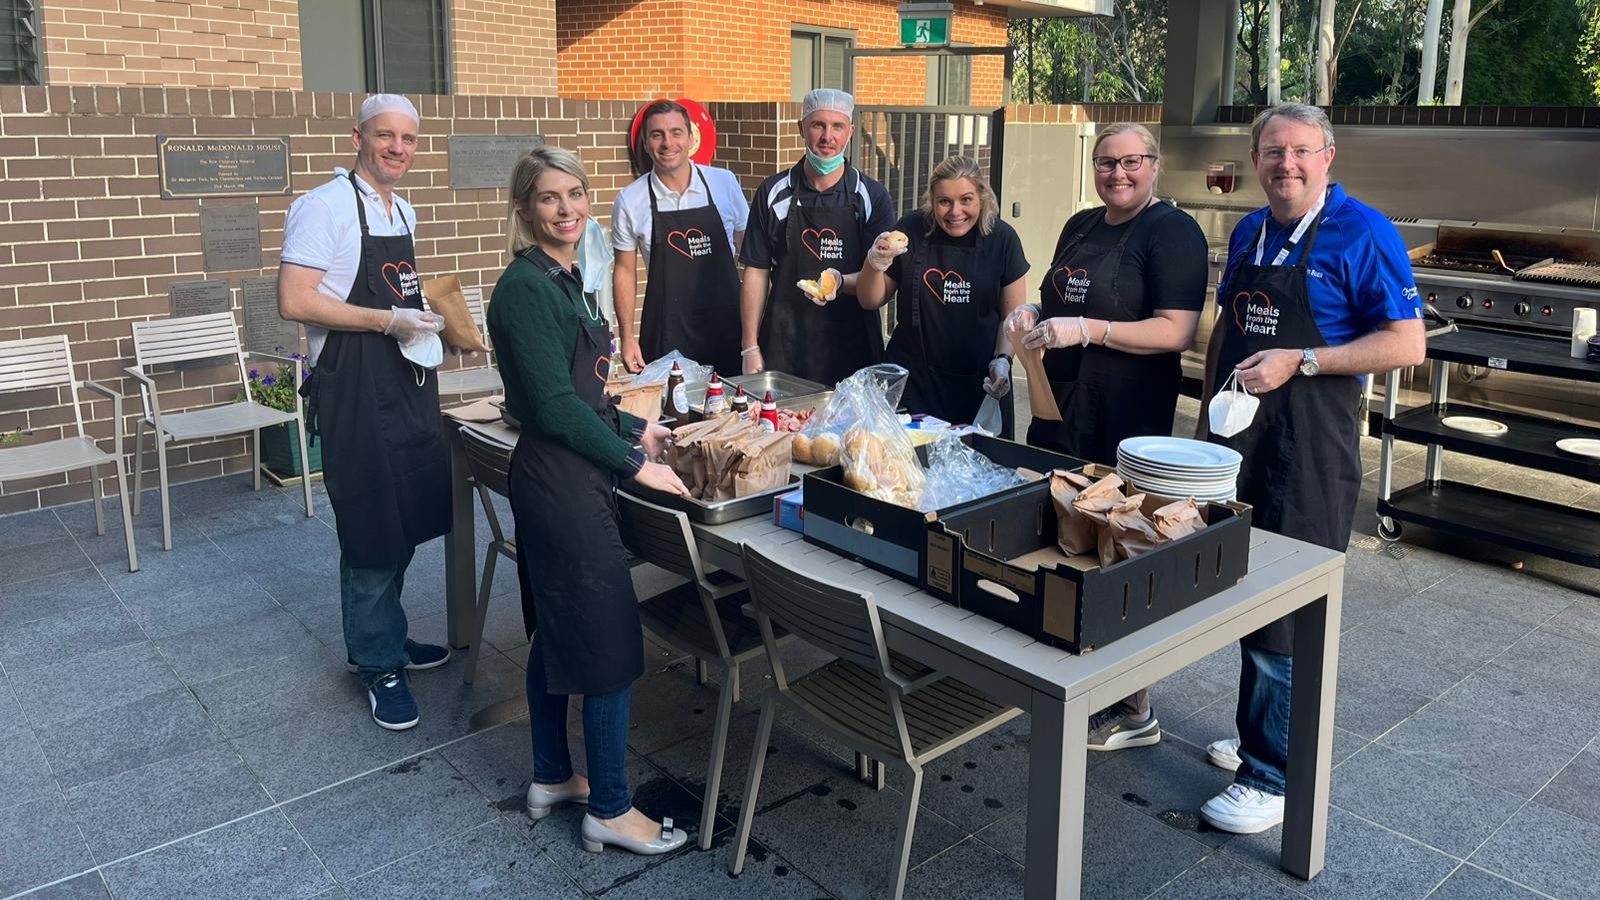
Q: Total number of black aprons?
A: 7